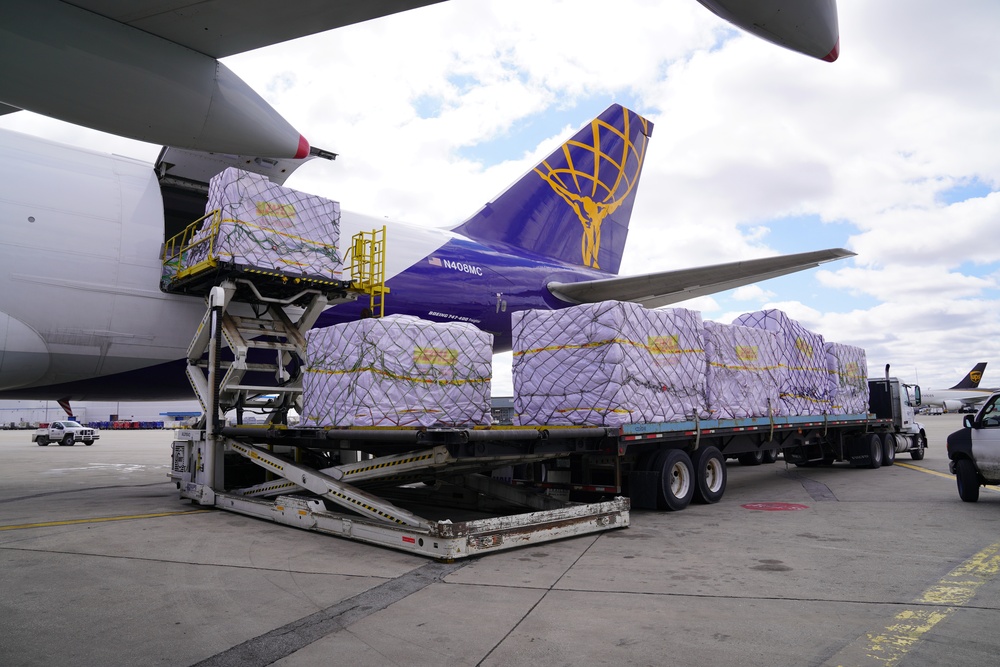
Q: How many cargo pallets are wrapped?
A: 6